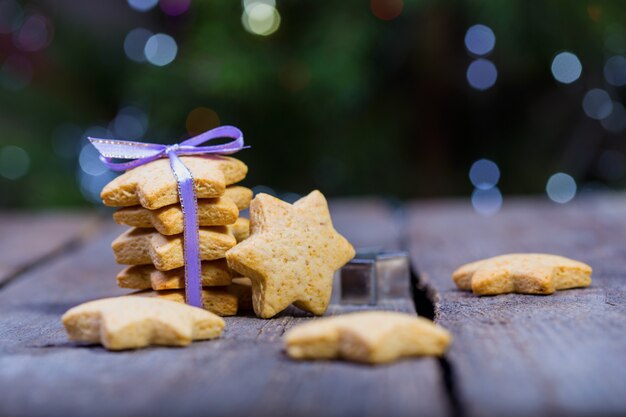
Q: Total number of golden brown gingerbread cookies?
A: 9